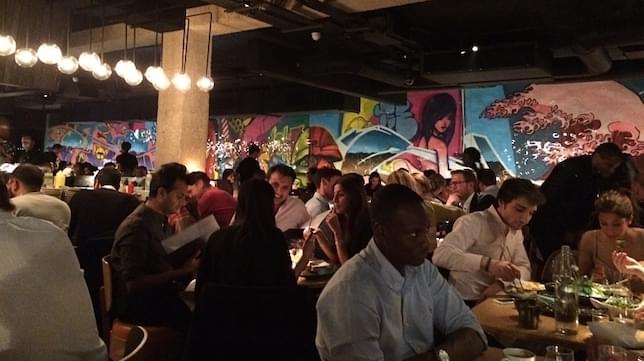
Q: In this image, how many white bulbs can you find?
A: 12